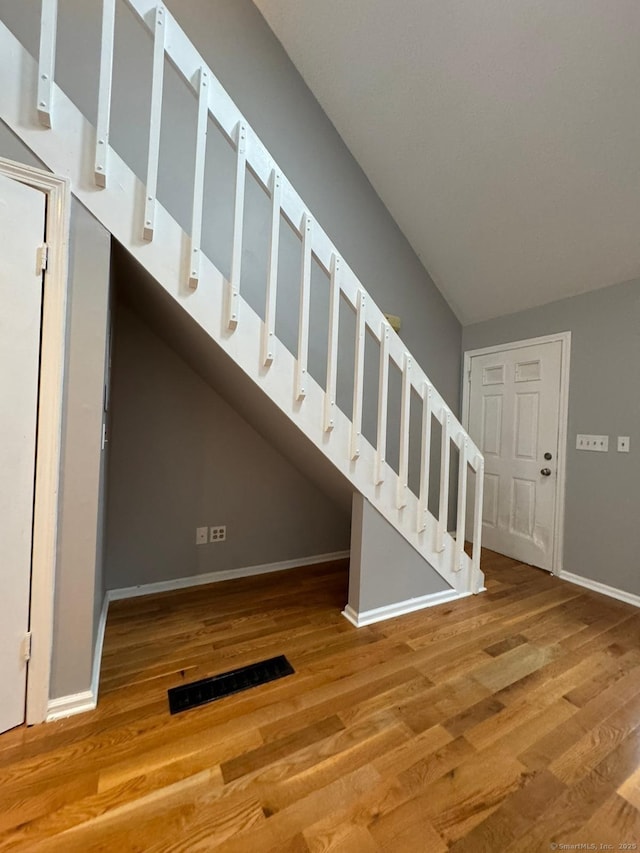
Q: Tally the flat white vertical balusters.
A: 15